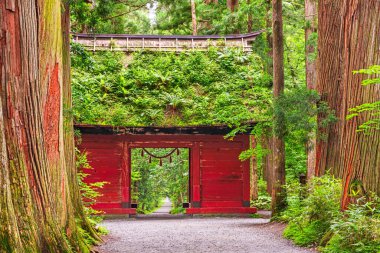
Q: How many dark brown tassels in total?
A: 5